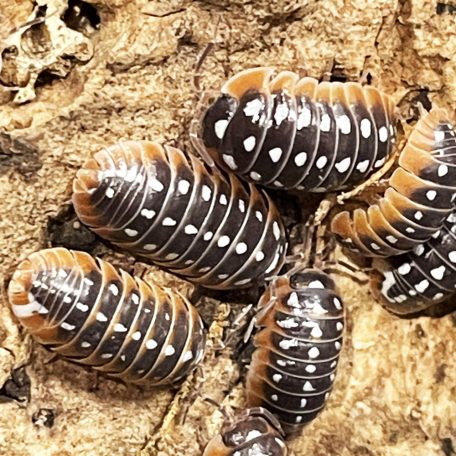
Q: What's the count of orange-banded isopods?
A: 7